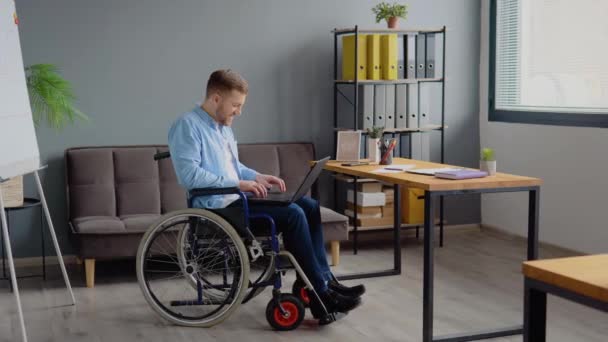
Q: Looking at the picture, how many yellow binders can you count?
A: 3